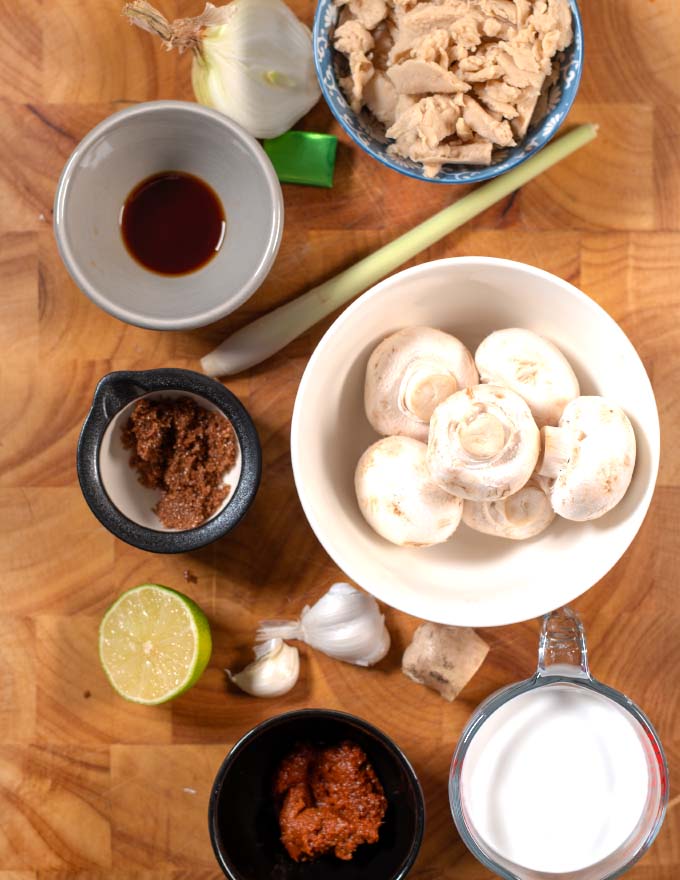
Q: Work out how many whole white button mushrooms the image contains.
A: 6